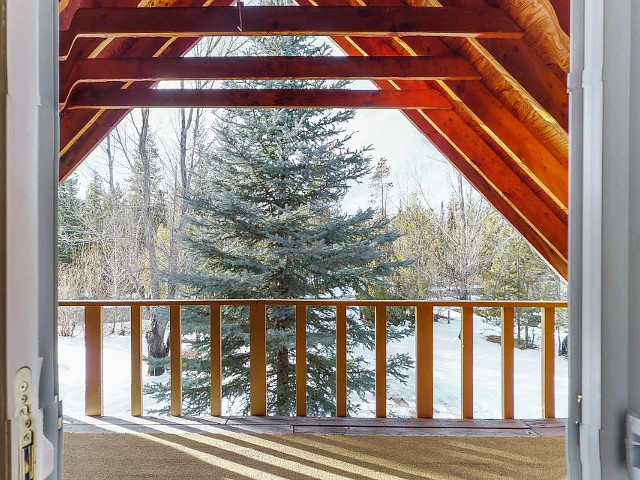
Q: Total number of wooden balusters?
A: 12